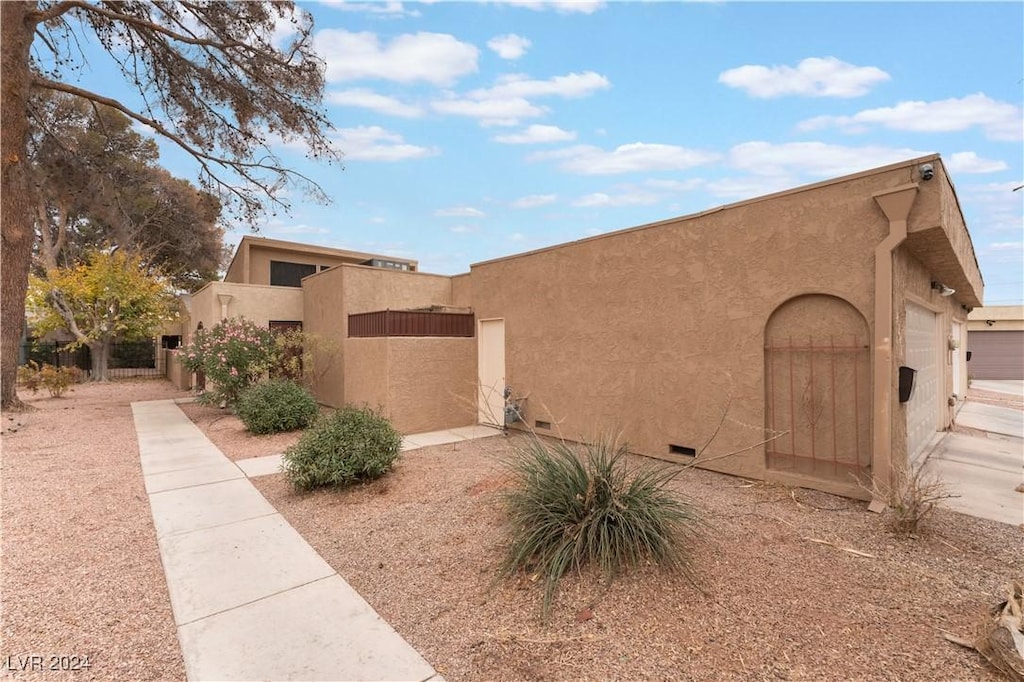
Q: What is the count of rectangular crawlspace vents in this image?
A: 2